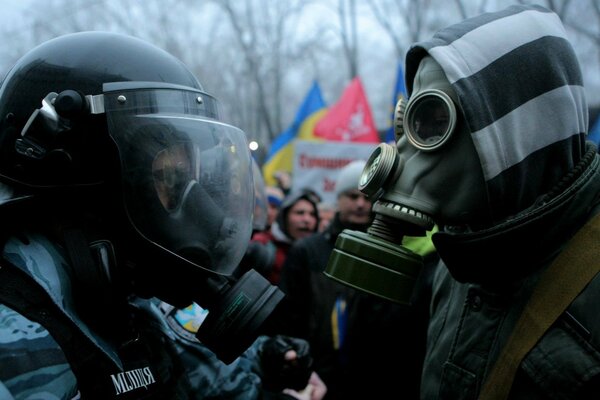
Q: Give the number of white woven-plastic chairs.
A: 0